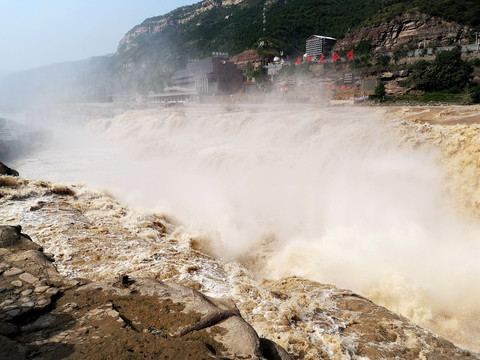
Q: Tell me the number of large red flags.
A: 5